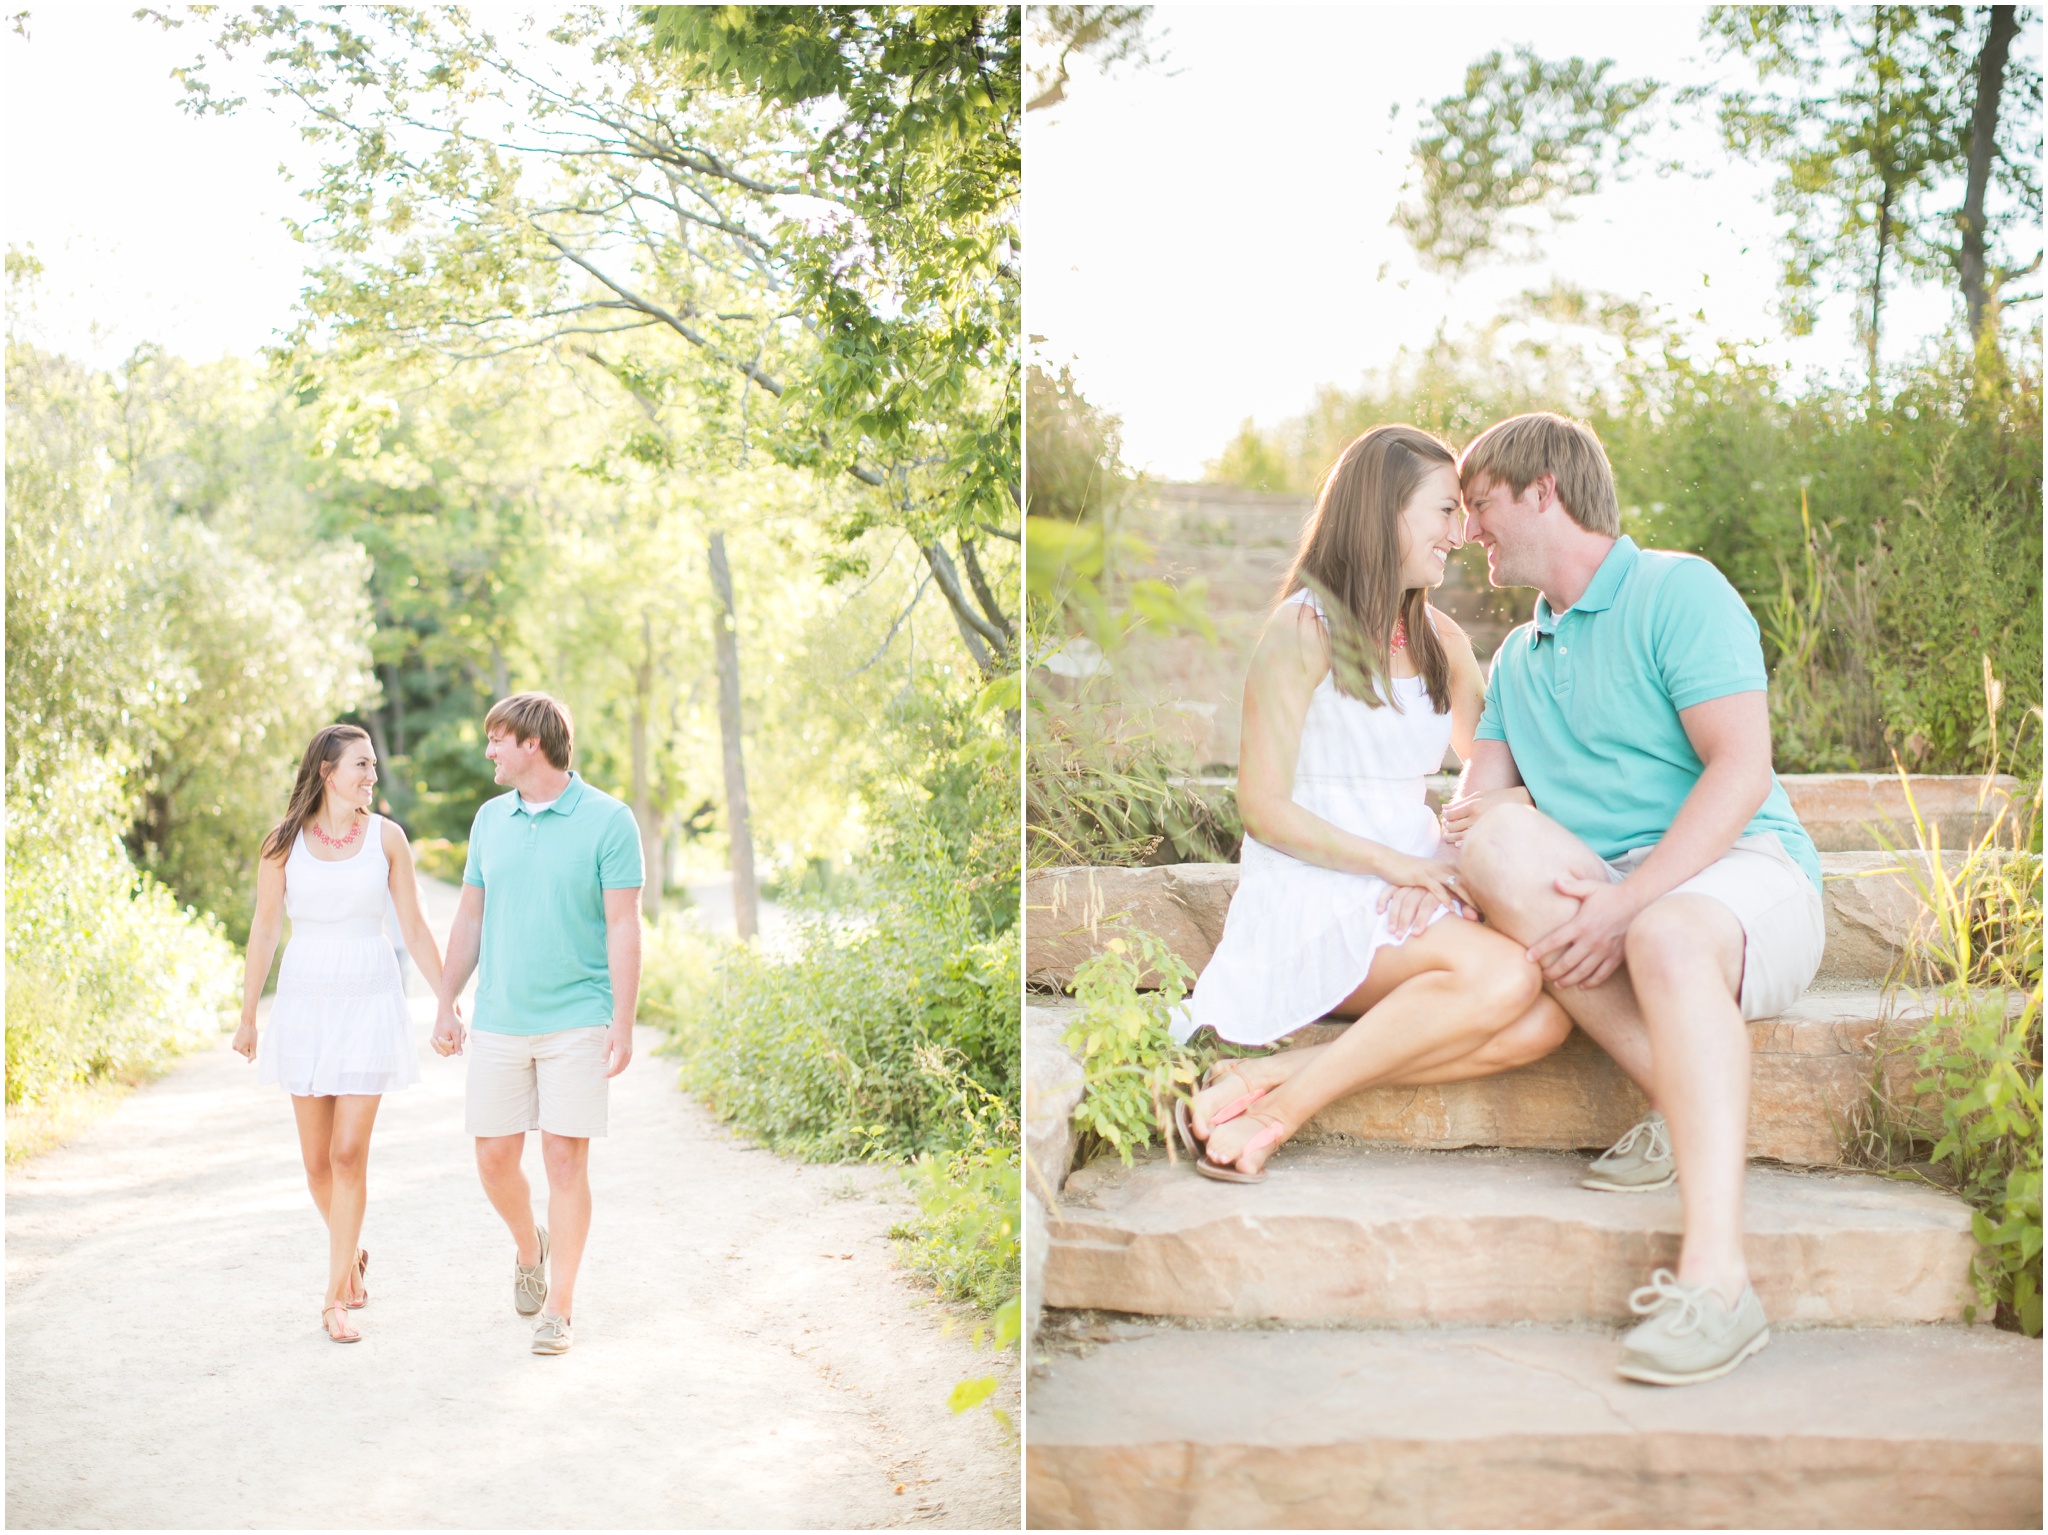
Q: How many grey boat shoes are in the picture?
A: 4